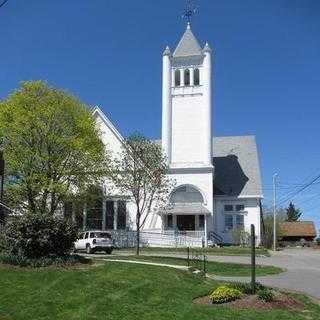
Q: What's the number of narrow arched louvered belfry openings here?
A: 3